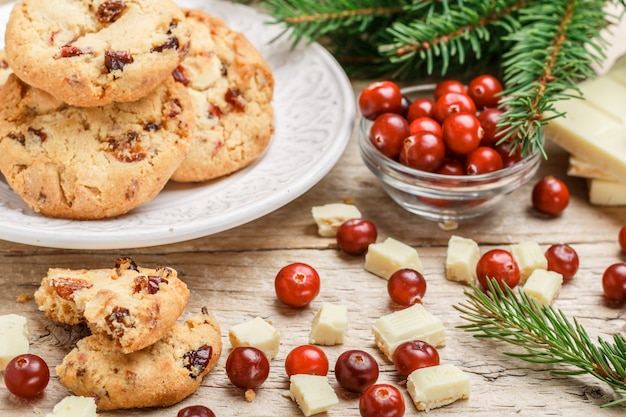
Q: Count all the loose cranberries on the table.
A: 15